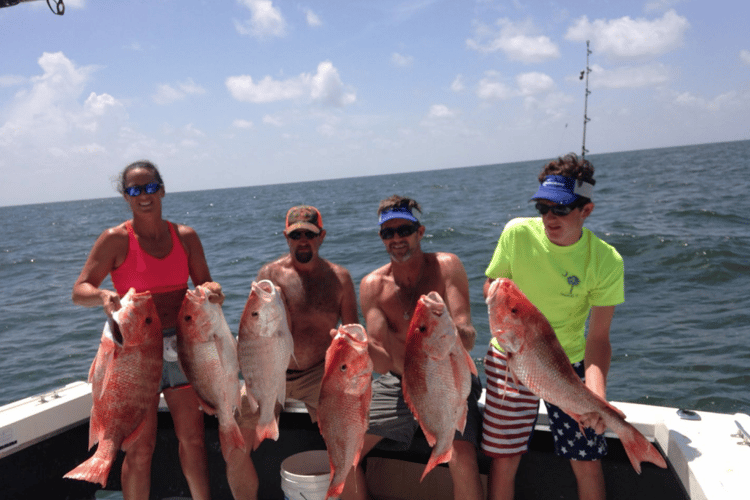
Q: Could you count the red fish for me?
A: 6